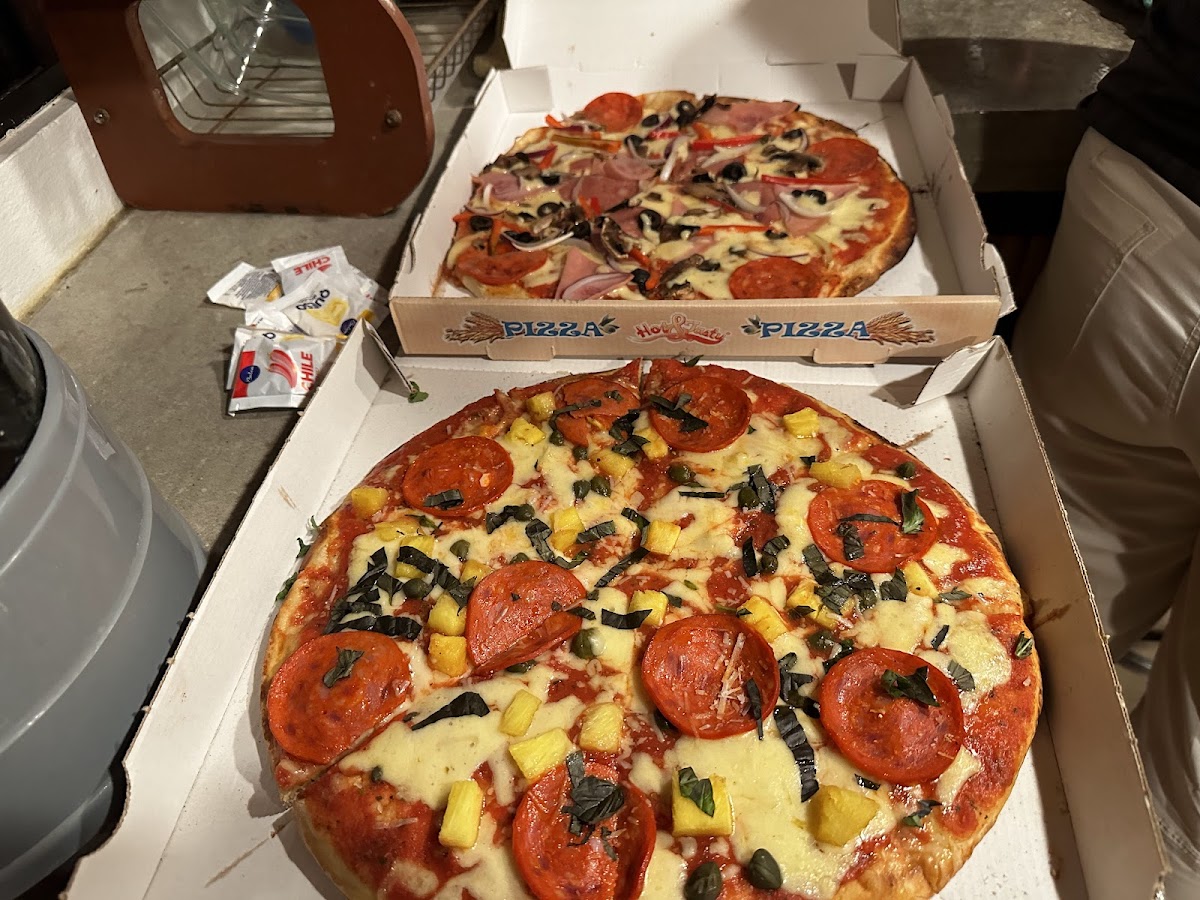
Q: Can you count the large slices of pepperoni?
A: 13